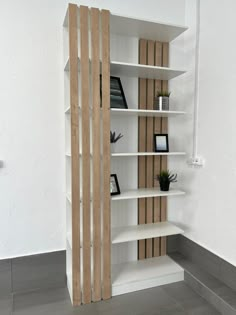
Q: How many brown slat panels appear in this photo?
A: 8